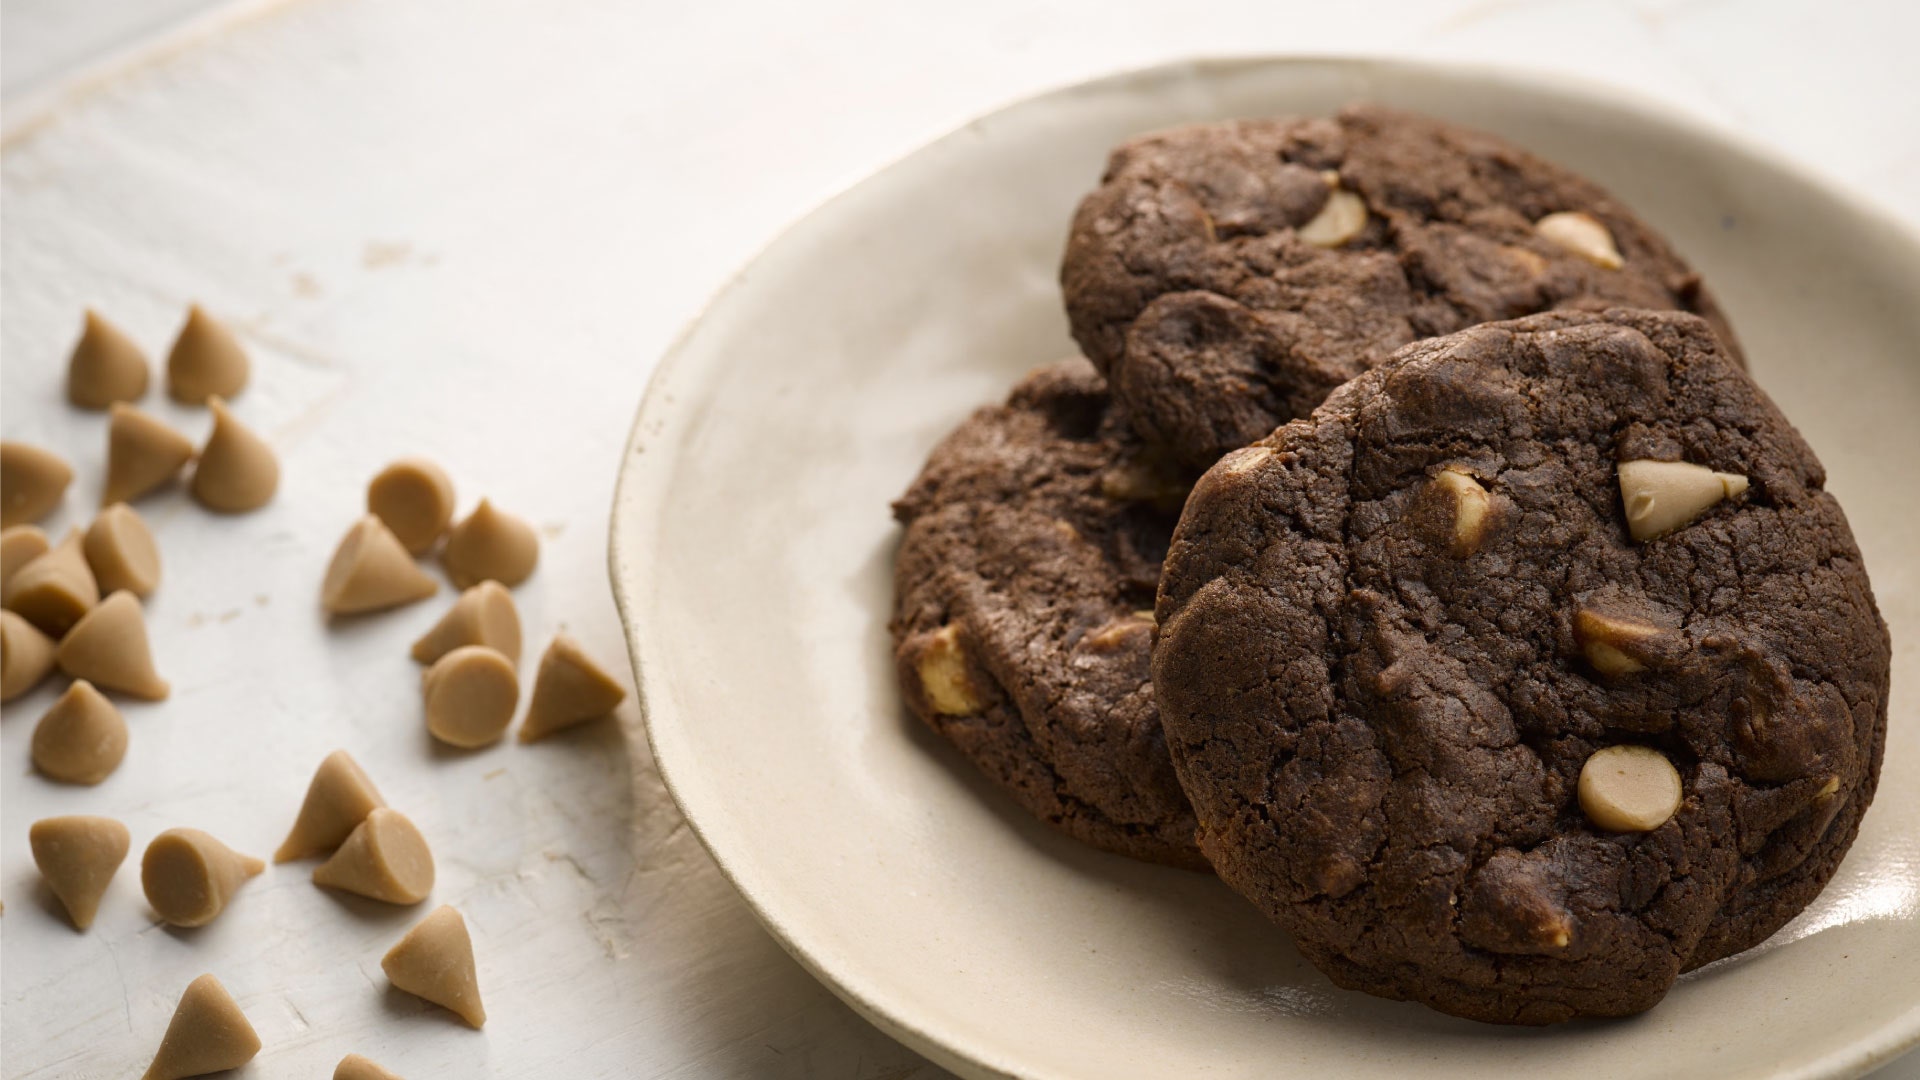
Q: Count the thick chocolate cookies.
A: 3